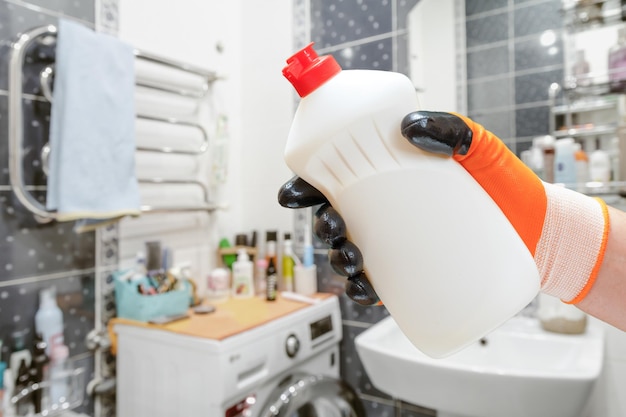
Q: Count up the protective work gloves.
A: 1